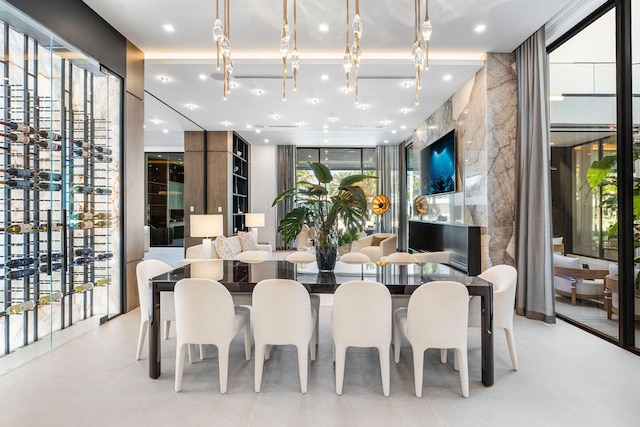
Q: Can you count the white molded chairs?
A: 10